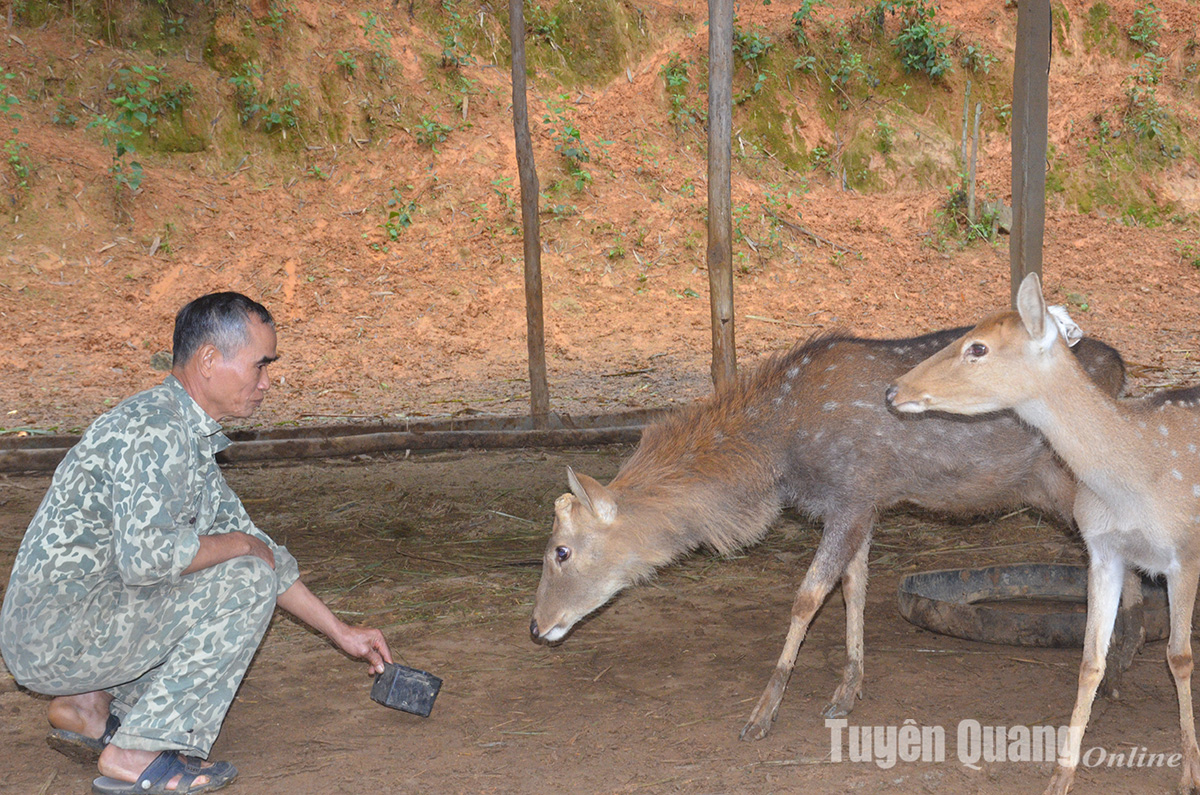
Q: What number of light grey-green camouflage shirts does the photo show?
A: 1